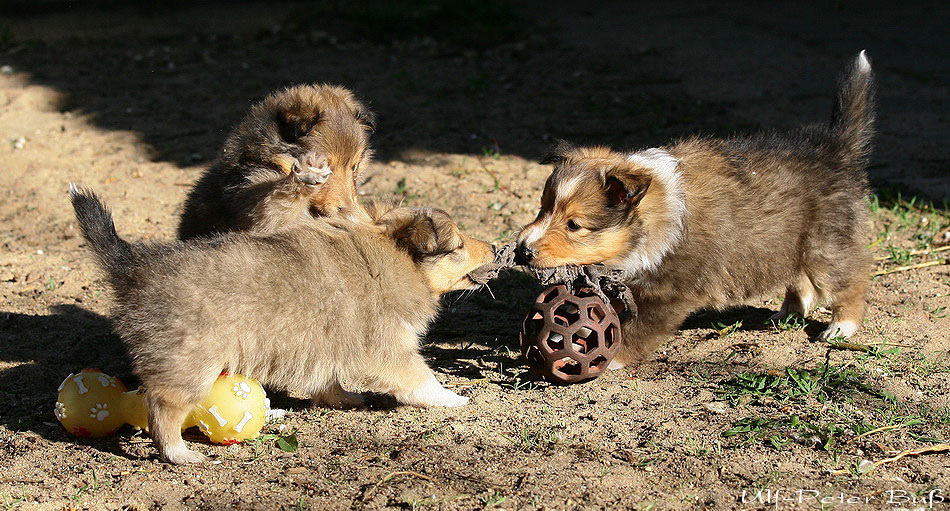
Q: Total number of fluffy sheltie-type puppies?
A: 3